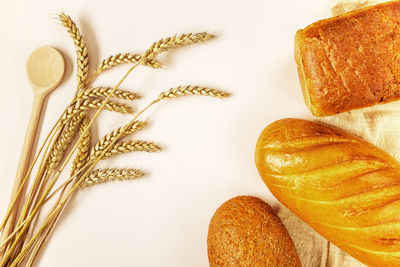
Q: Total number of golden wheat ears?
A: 11